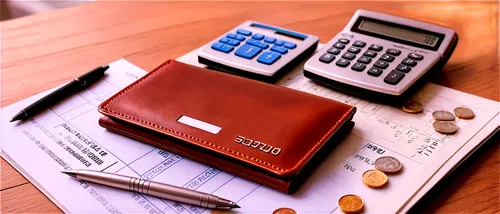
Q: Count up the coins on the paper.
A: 8